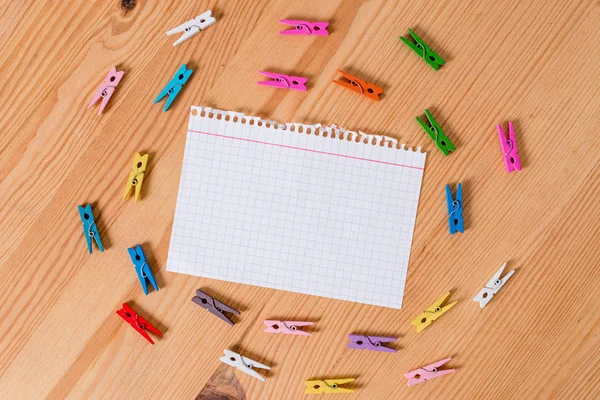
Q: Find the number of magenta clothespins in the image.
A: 3